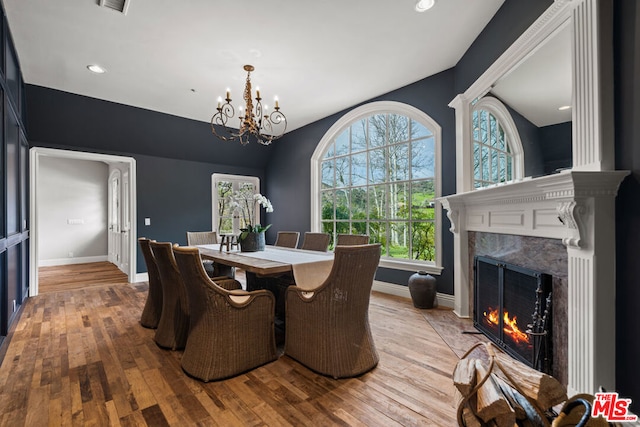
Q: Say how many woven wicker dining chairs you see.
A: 8